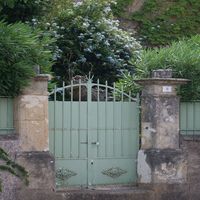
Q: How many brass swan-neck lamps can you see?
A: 0